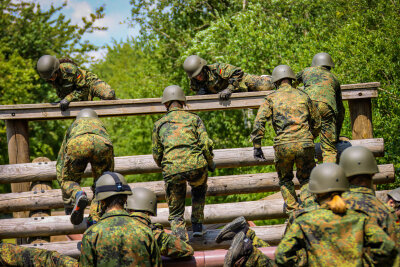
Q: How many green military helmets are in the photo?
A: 11